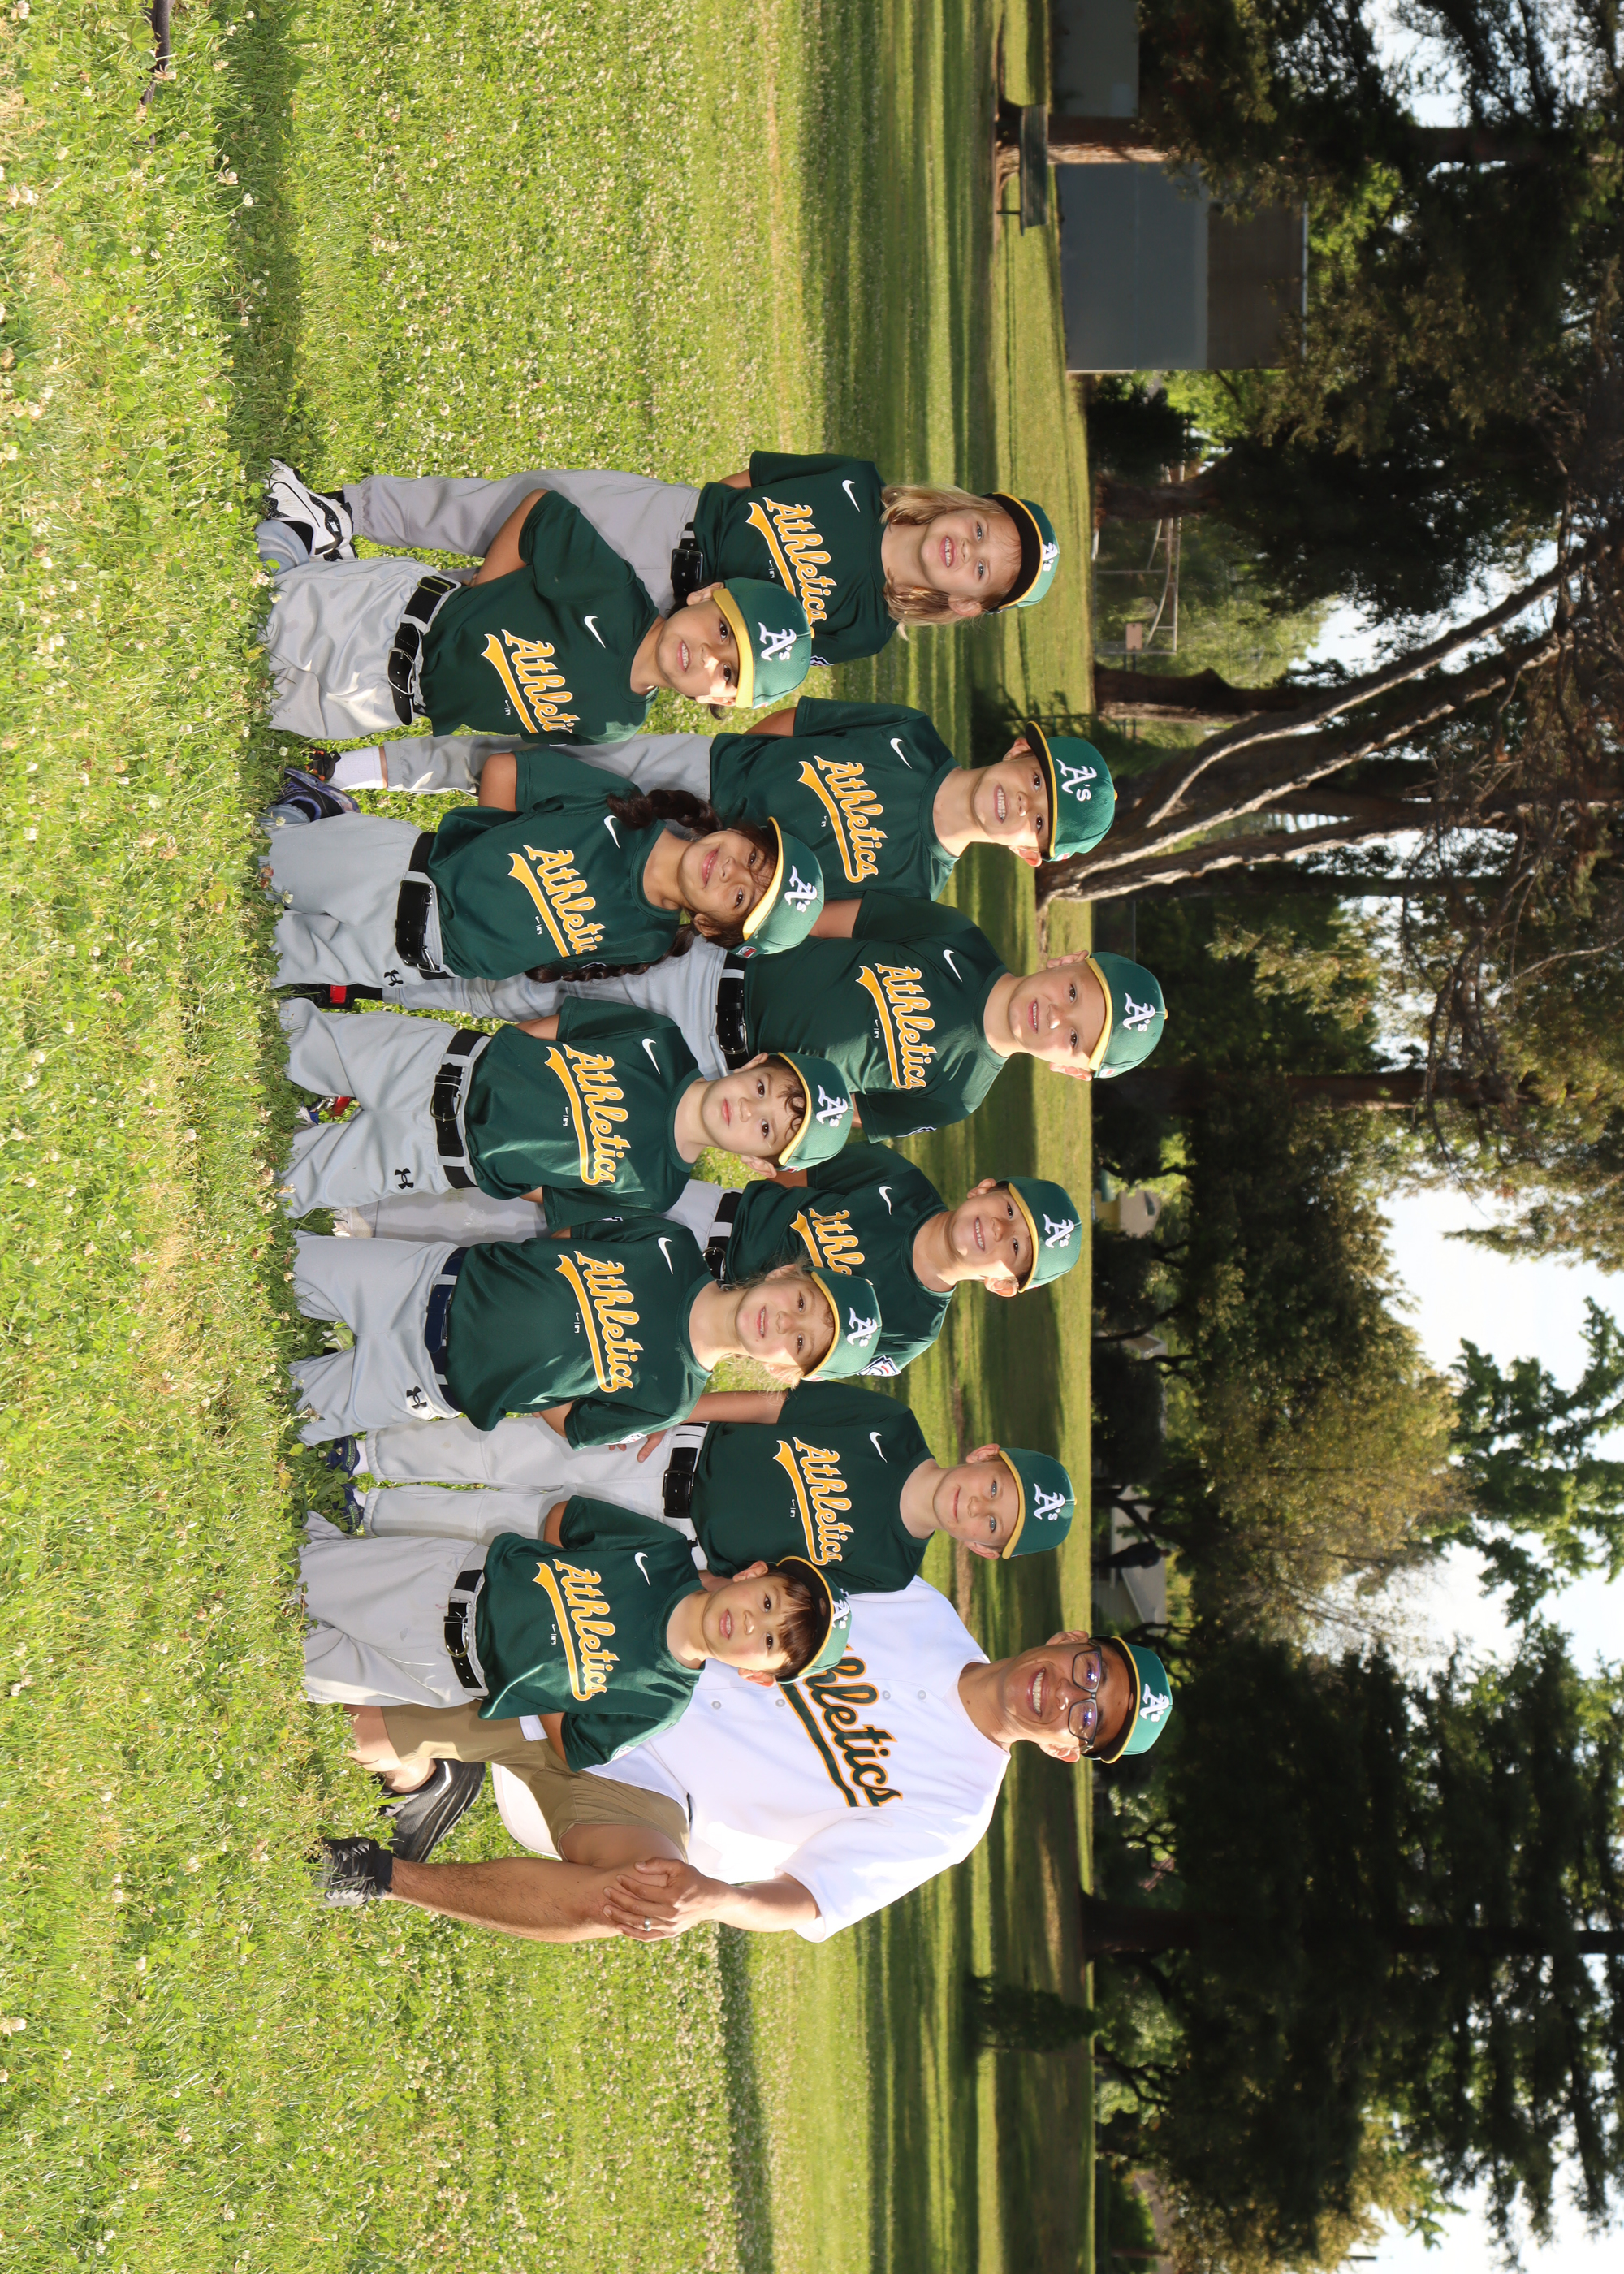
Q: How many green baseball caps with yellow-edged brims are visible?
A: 11